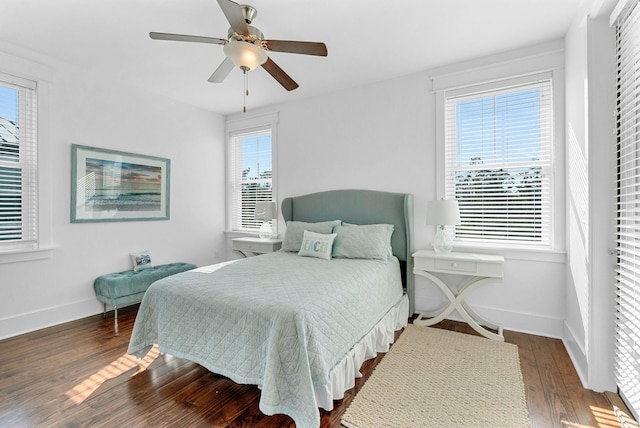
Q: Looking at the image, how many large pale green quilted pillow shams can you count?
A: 2